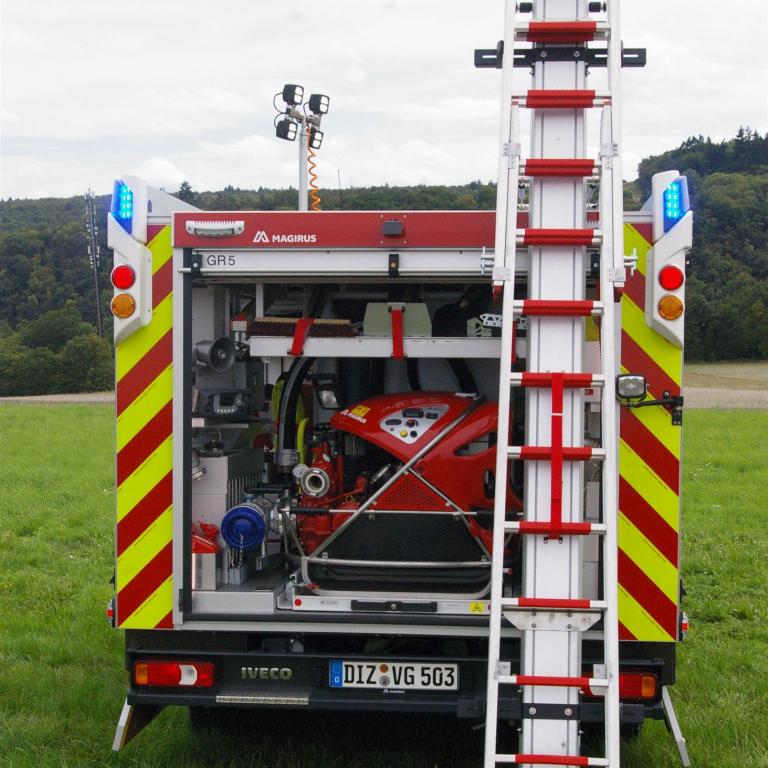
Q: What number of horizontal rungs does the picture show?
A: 11